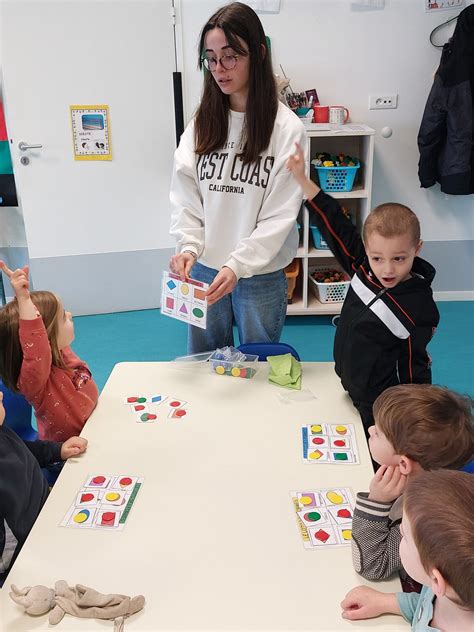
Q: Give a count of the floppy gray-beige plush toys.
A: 1